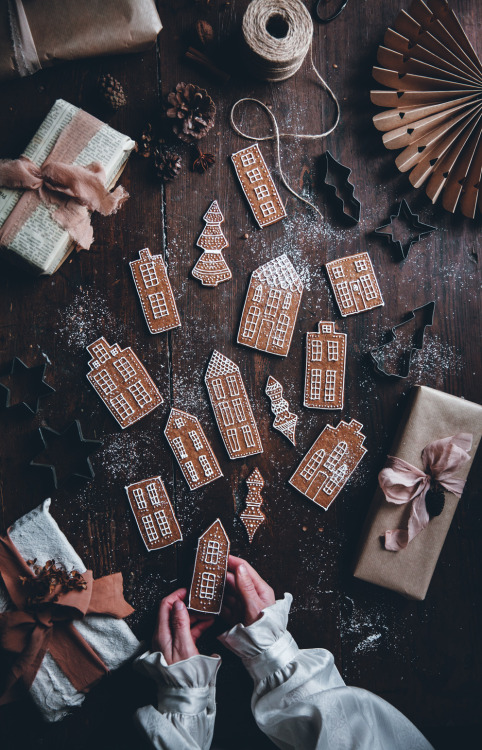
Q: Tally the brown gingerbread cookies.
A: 14